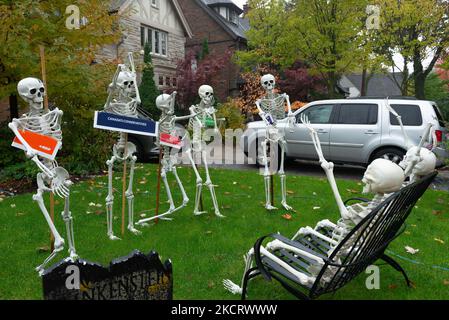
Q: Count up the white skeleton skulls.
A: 7